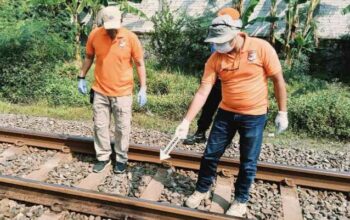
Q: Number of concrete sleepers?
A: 6